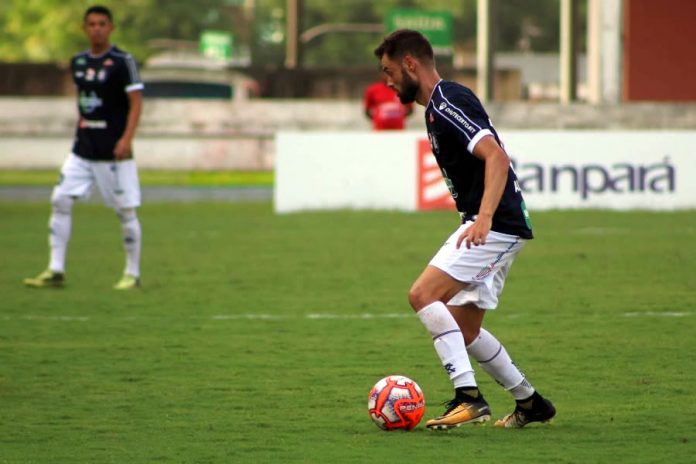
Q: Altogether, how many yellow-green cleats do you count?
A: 2